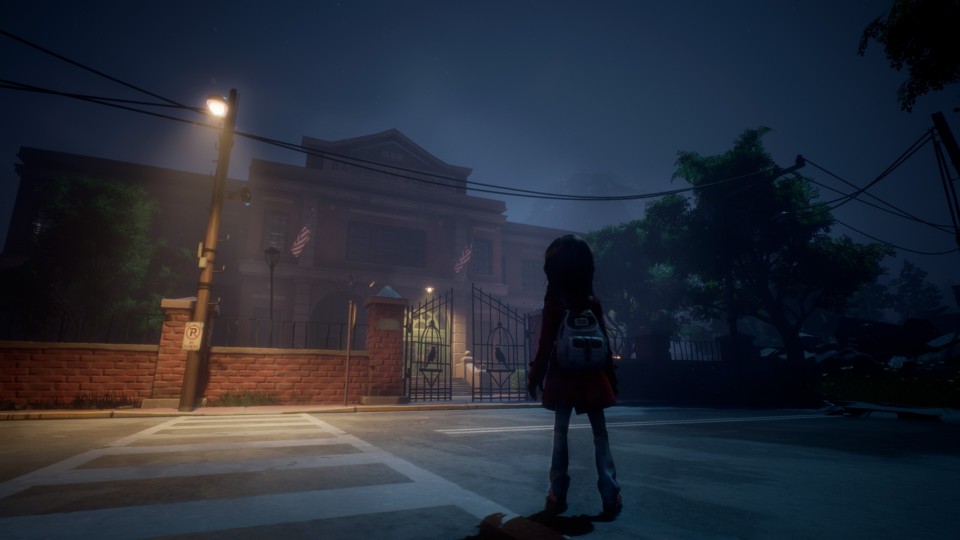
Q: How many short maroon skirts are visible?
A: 1